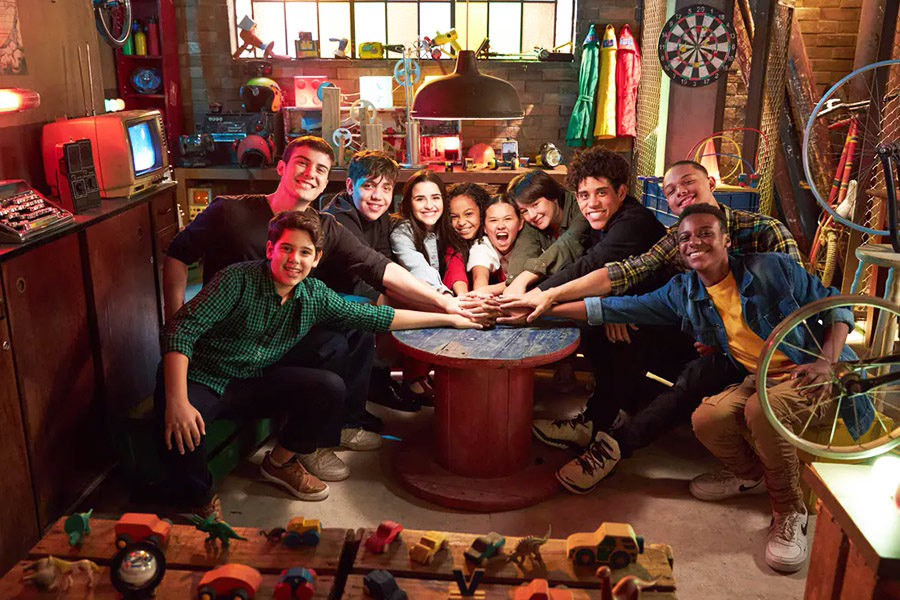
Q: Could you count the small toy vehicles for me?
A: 10